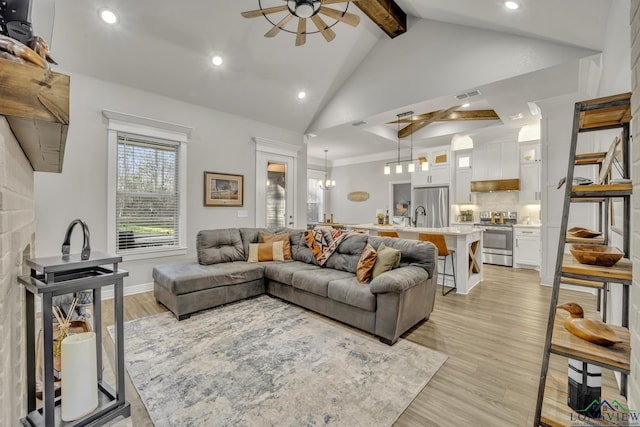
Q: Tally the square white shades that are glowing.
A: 4